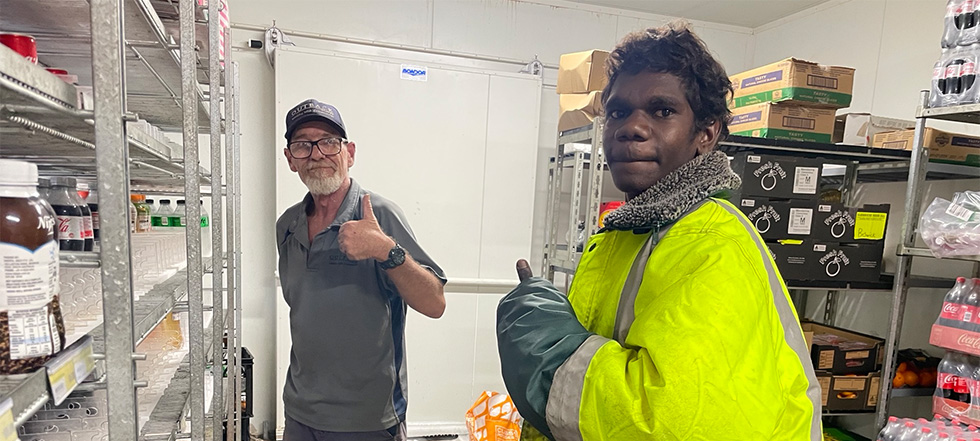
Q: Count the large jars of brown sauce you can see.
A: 1